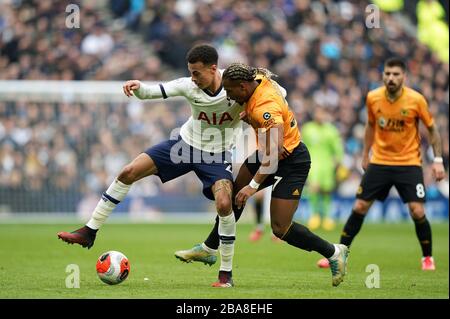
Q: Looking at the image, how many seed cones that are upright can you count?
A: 0